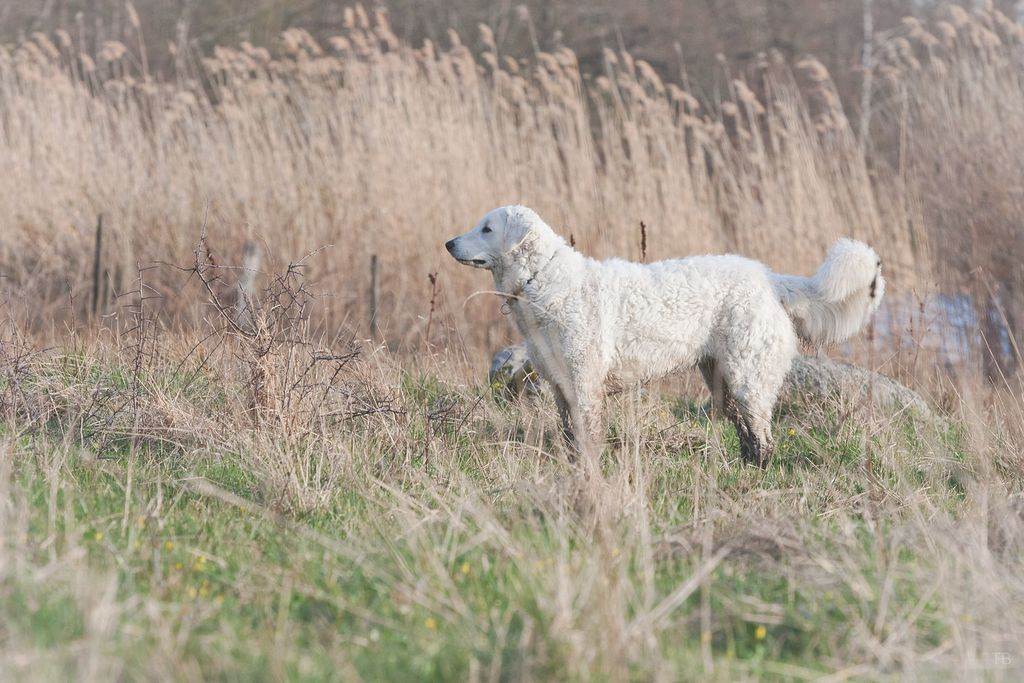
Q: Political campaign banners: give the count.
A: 0